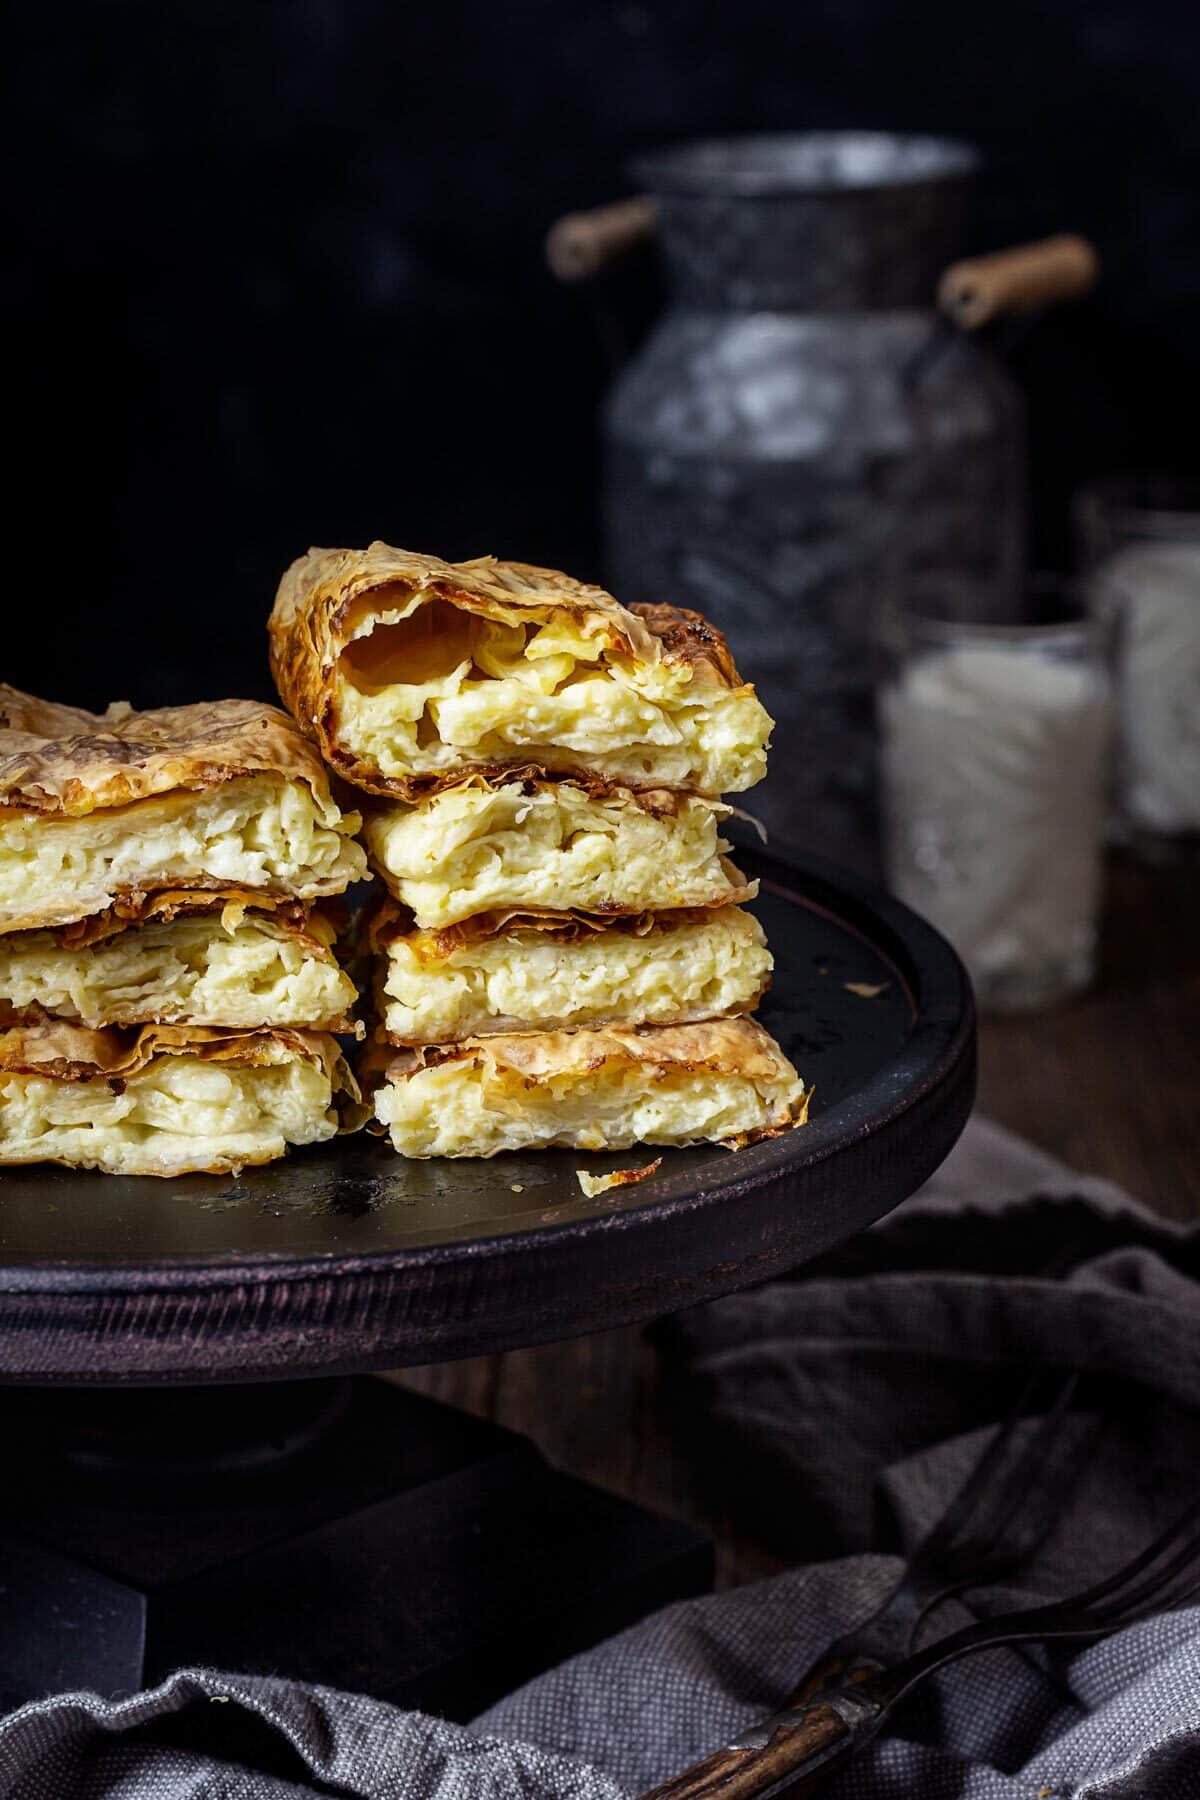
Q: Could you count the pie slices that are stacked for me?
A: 7